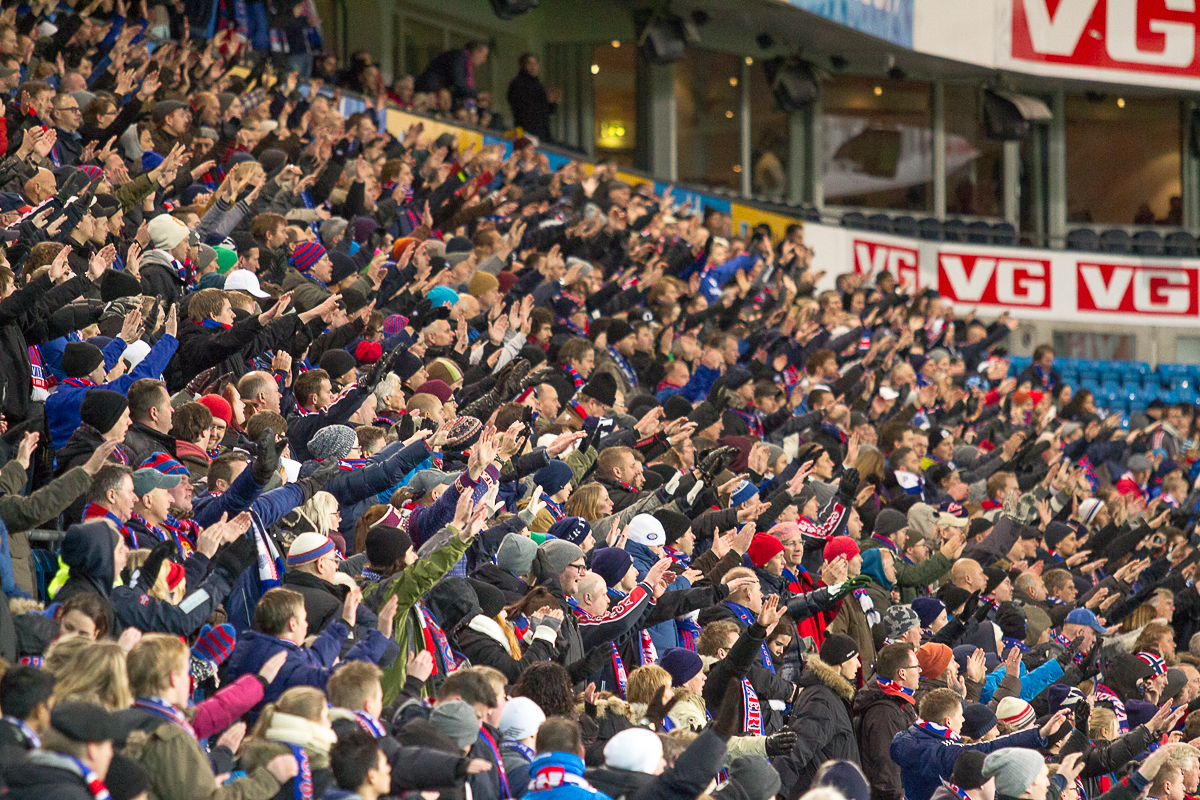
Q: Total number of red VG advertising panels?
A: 4